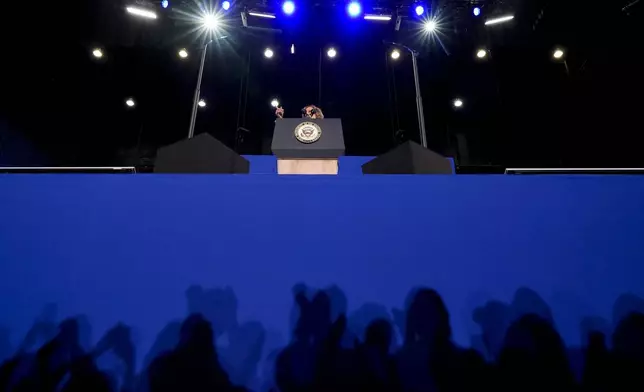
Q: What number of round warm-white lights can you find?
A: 11